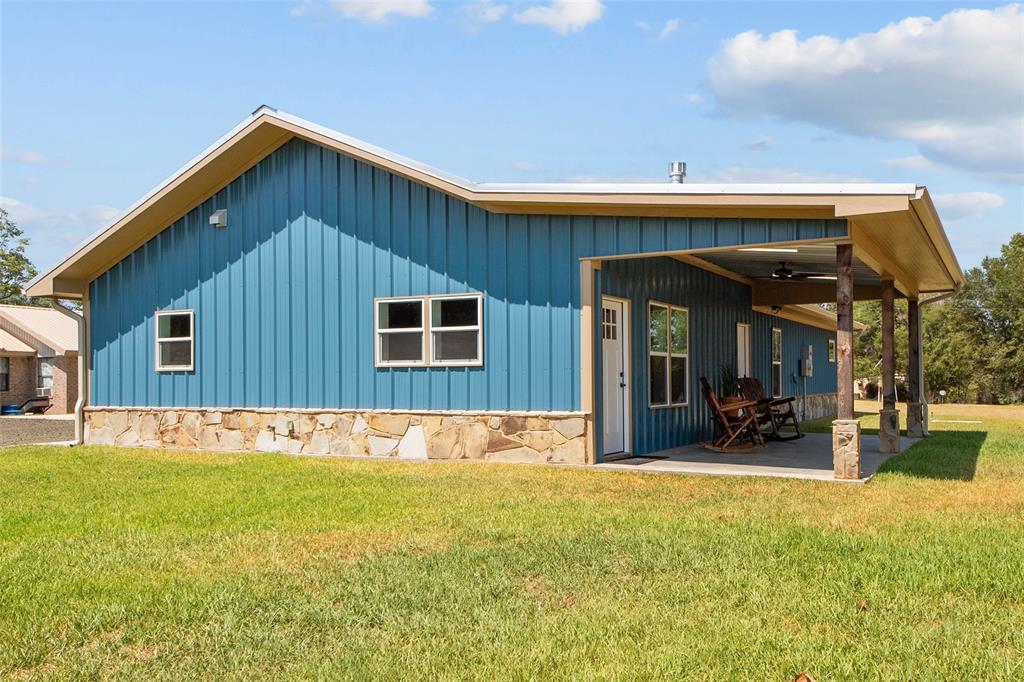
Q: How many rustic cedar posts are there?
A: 3